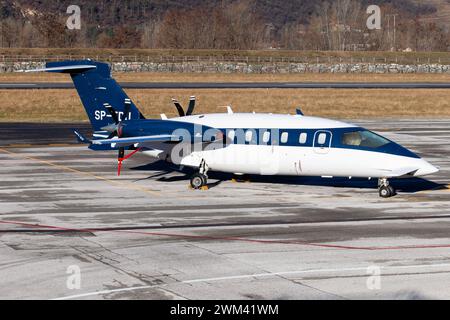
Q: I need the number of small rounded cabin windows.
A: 6